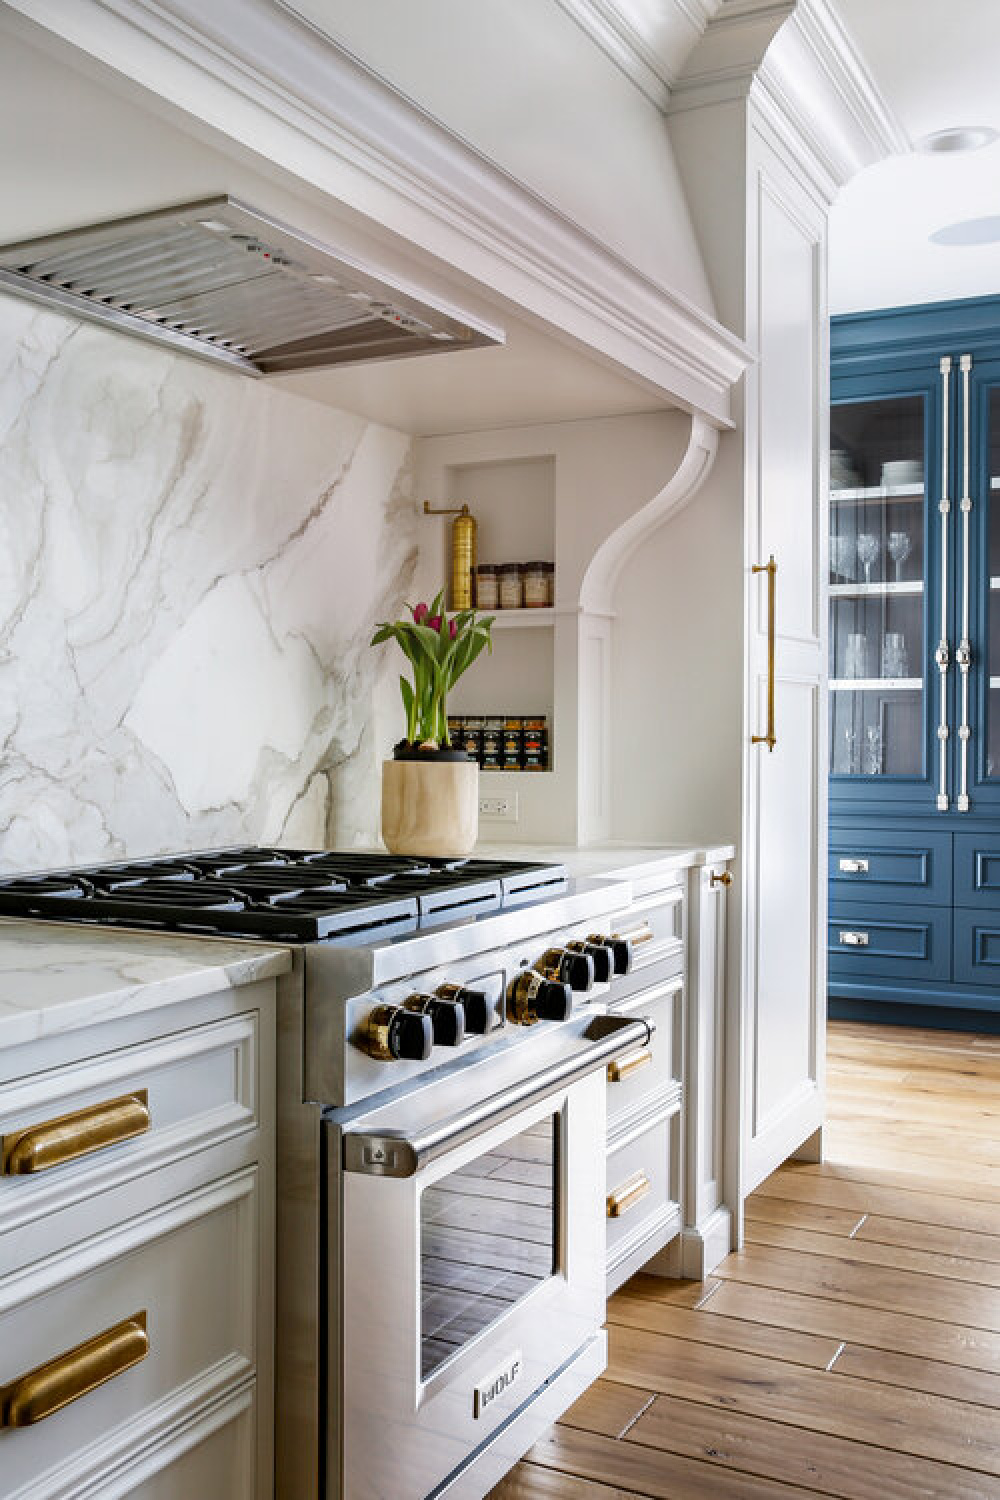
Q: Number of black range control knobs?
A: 7